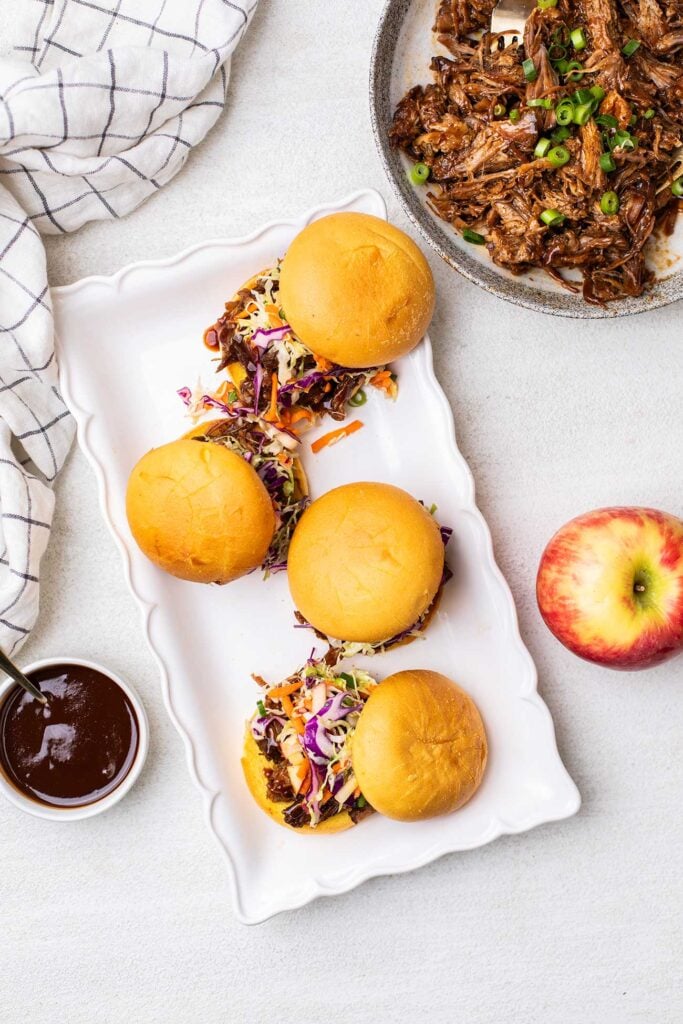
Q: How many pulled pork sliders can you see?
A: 4